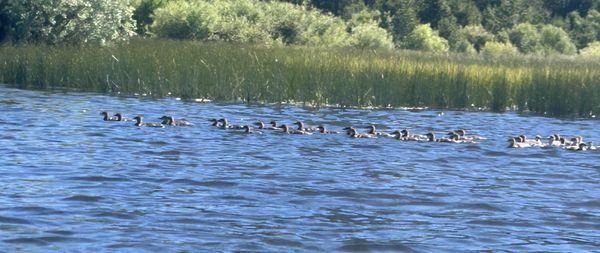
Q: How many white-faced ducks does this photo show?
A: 0